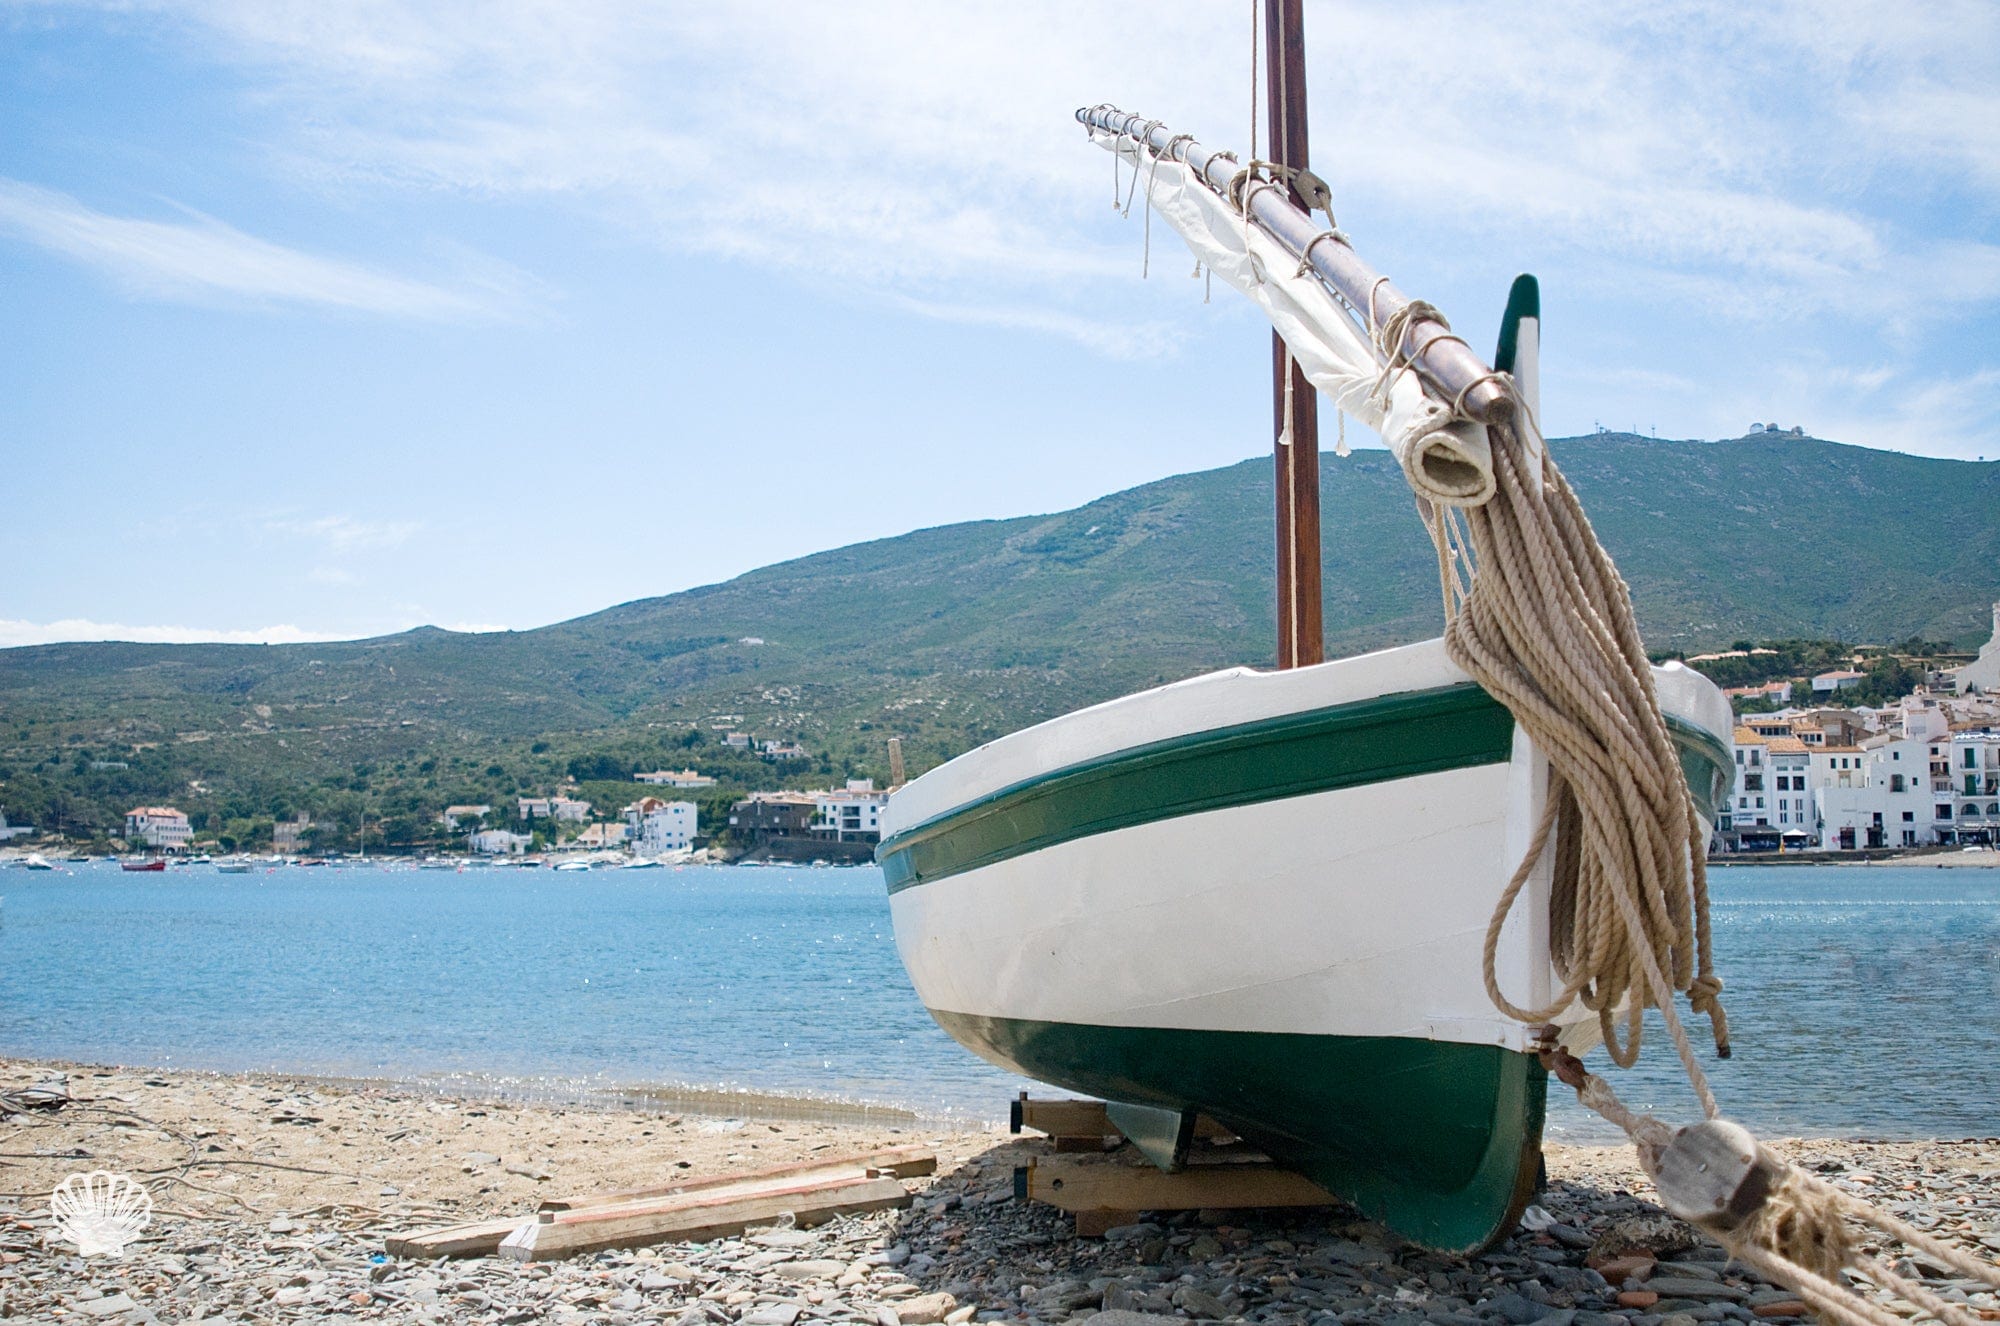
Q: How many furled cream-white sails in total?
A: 1